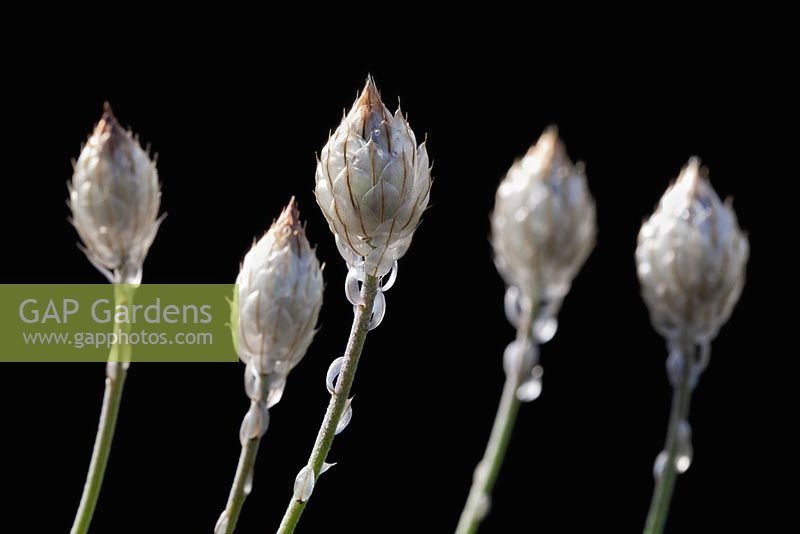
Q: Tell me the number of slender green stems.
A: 5